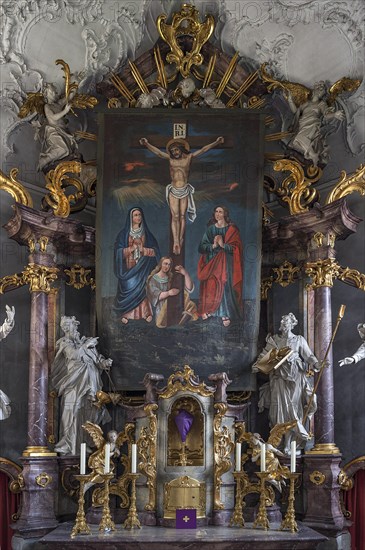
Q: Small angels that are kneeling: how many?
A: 2